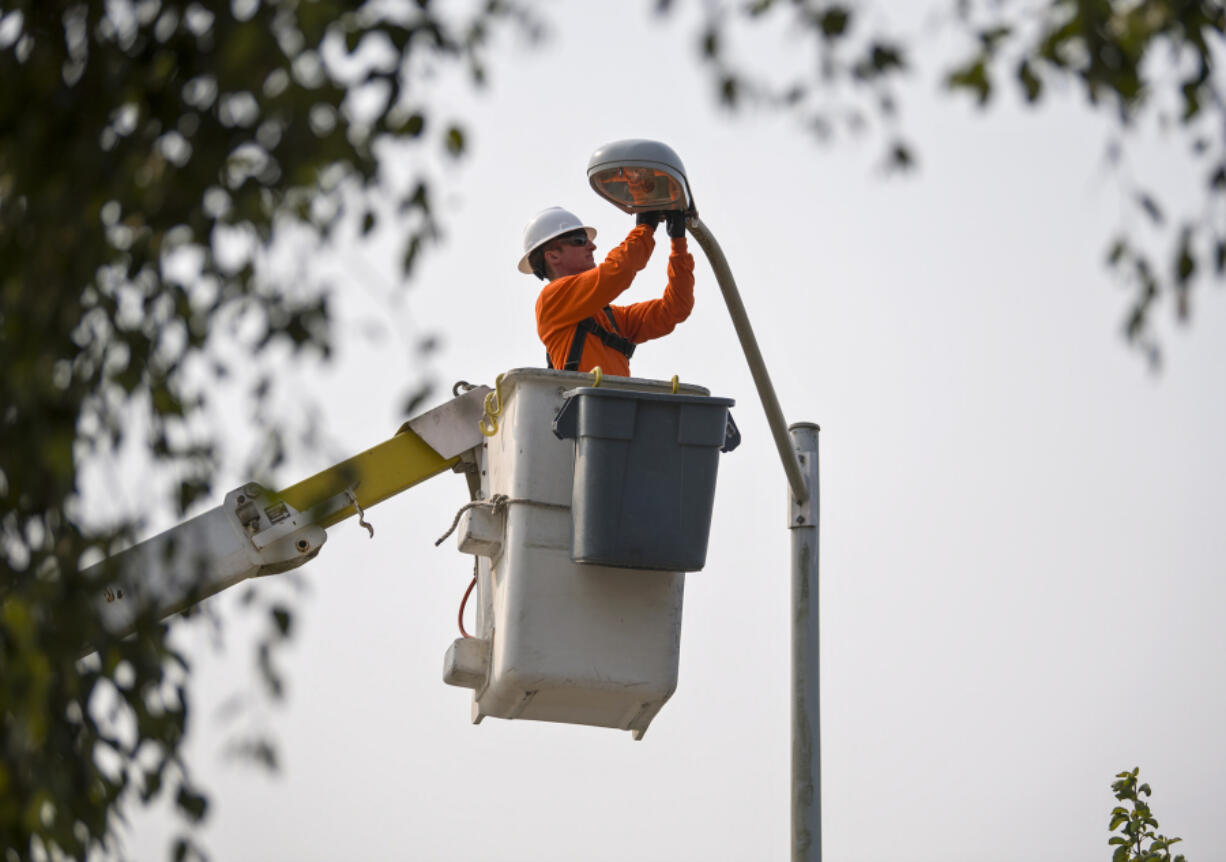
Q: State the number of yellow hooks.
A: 4